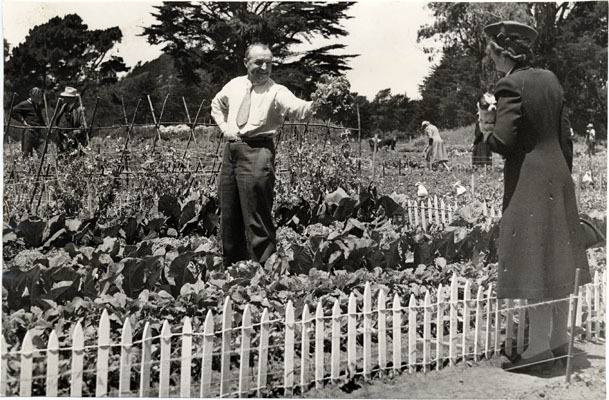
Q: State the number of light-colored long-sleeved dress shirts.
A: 1